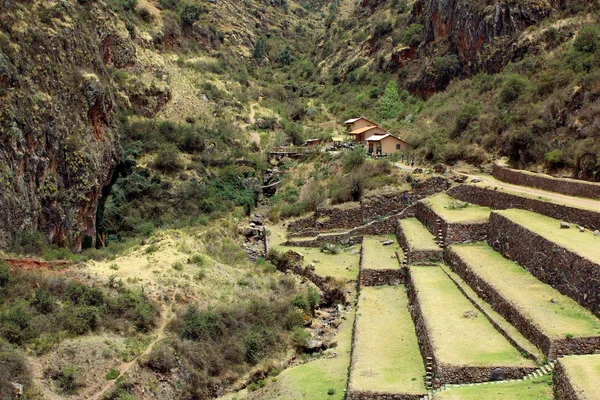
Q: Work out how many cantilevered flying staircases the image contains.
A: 3